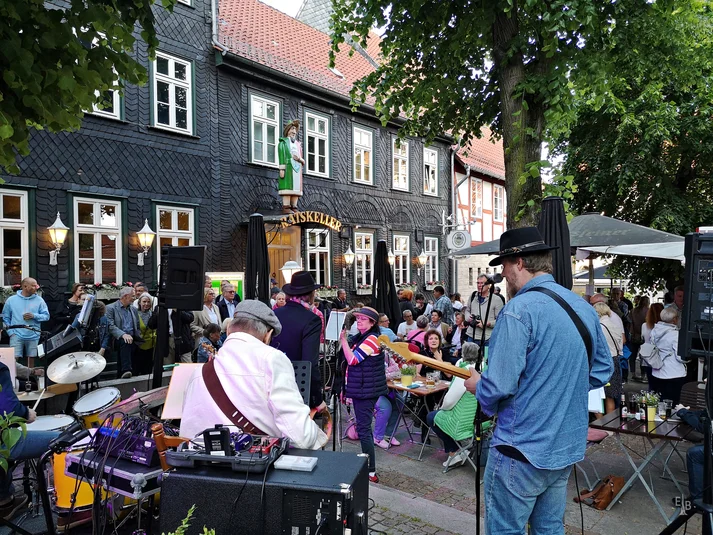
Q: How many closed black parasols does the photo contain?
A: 3